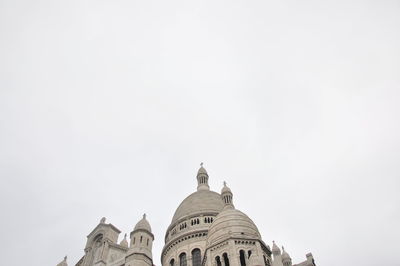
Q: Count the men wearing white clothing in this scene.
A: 0